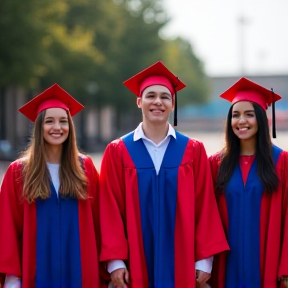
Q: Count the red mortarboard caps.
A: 3